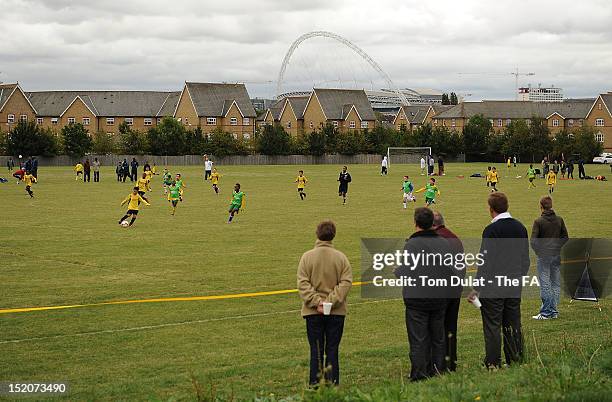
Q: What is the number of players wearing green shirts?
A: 7